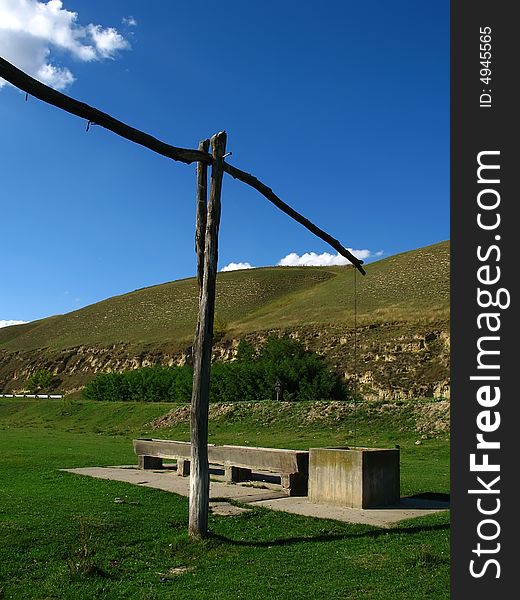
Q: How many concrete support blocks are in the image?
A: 4